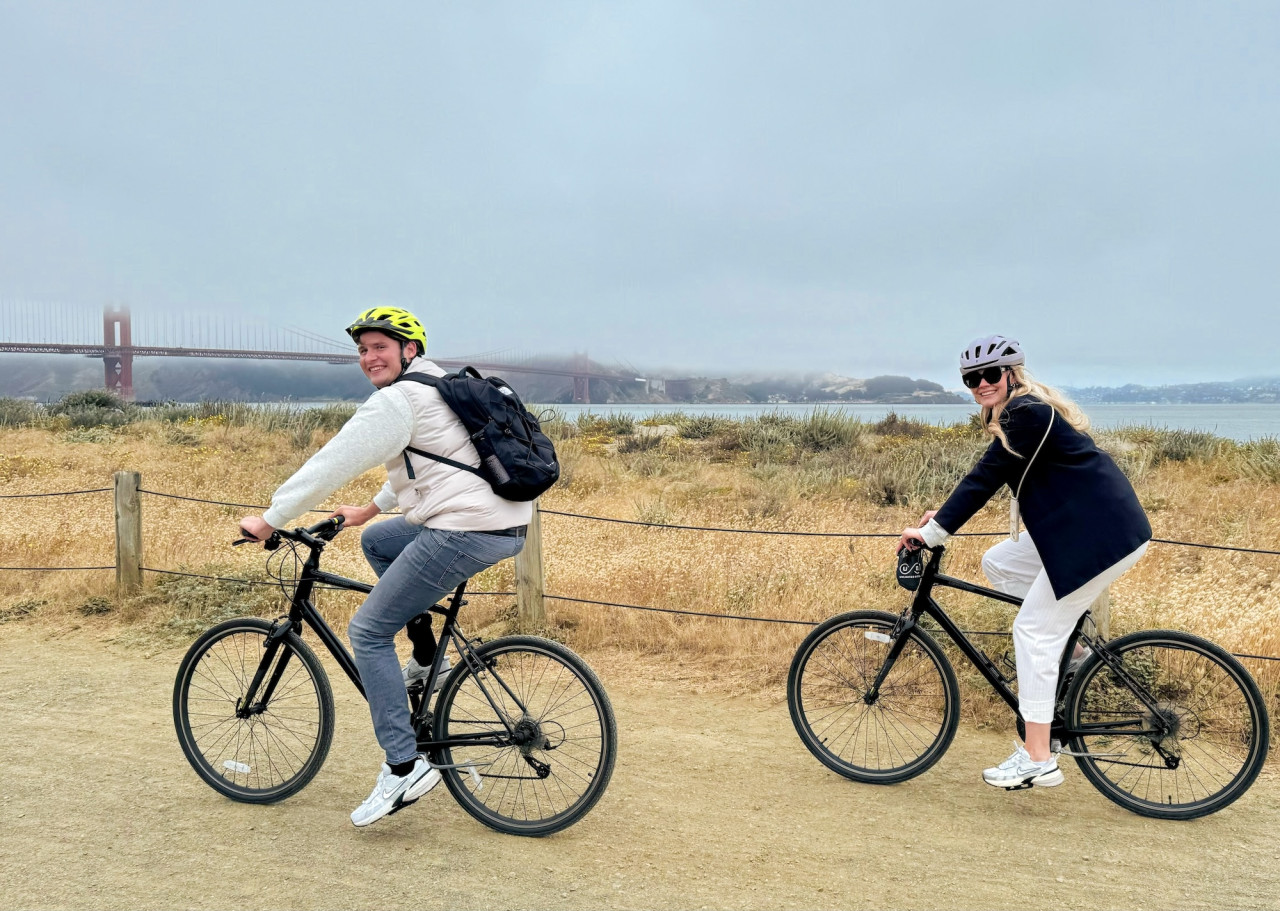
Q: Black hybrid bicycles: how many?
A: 2